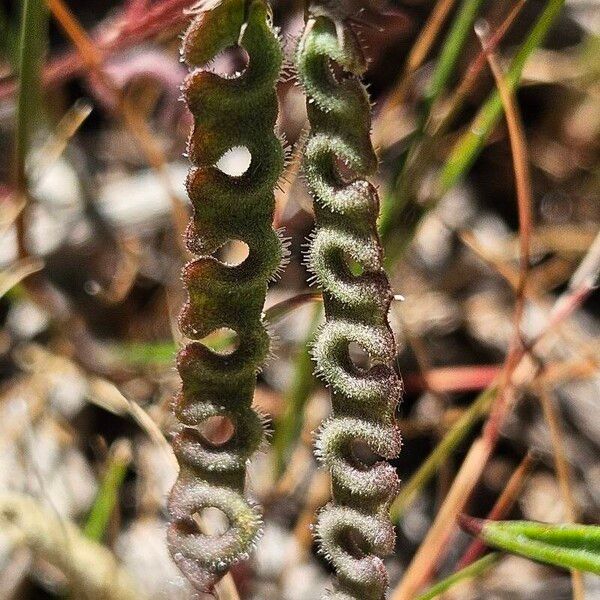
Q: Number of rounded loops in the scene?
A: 12